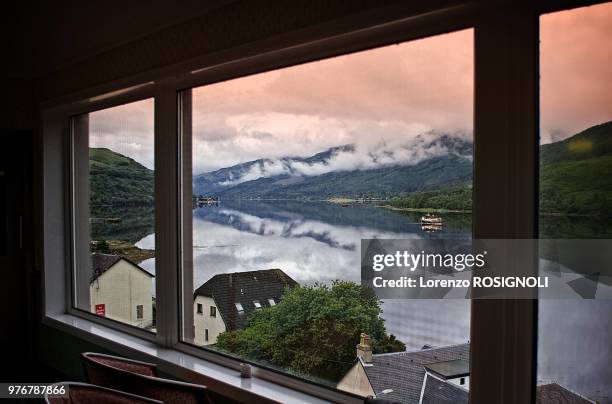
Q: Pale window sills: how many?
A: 1